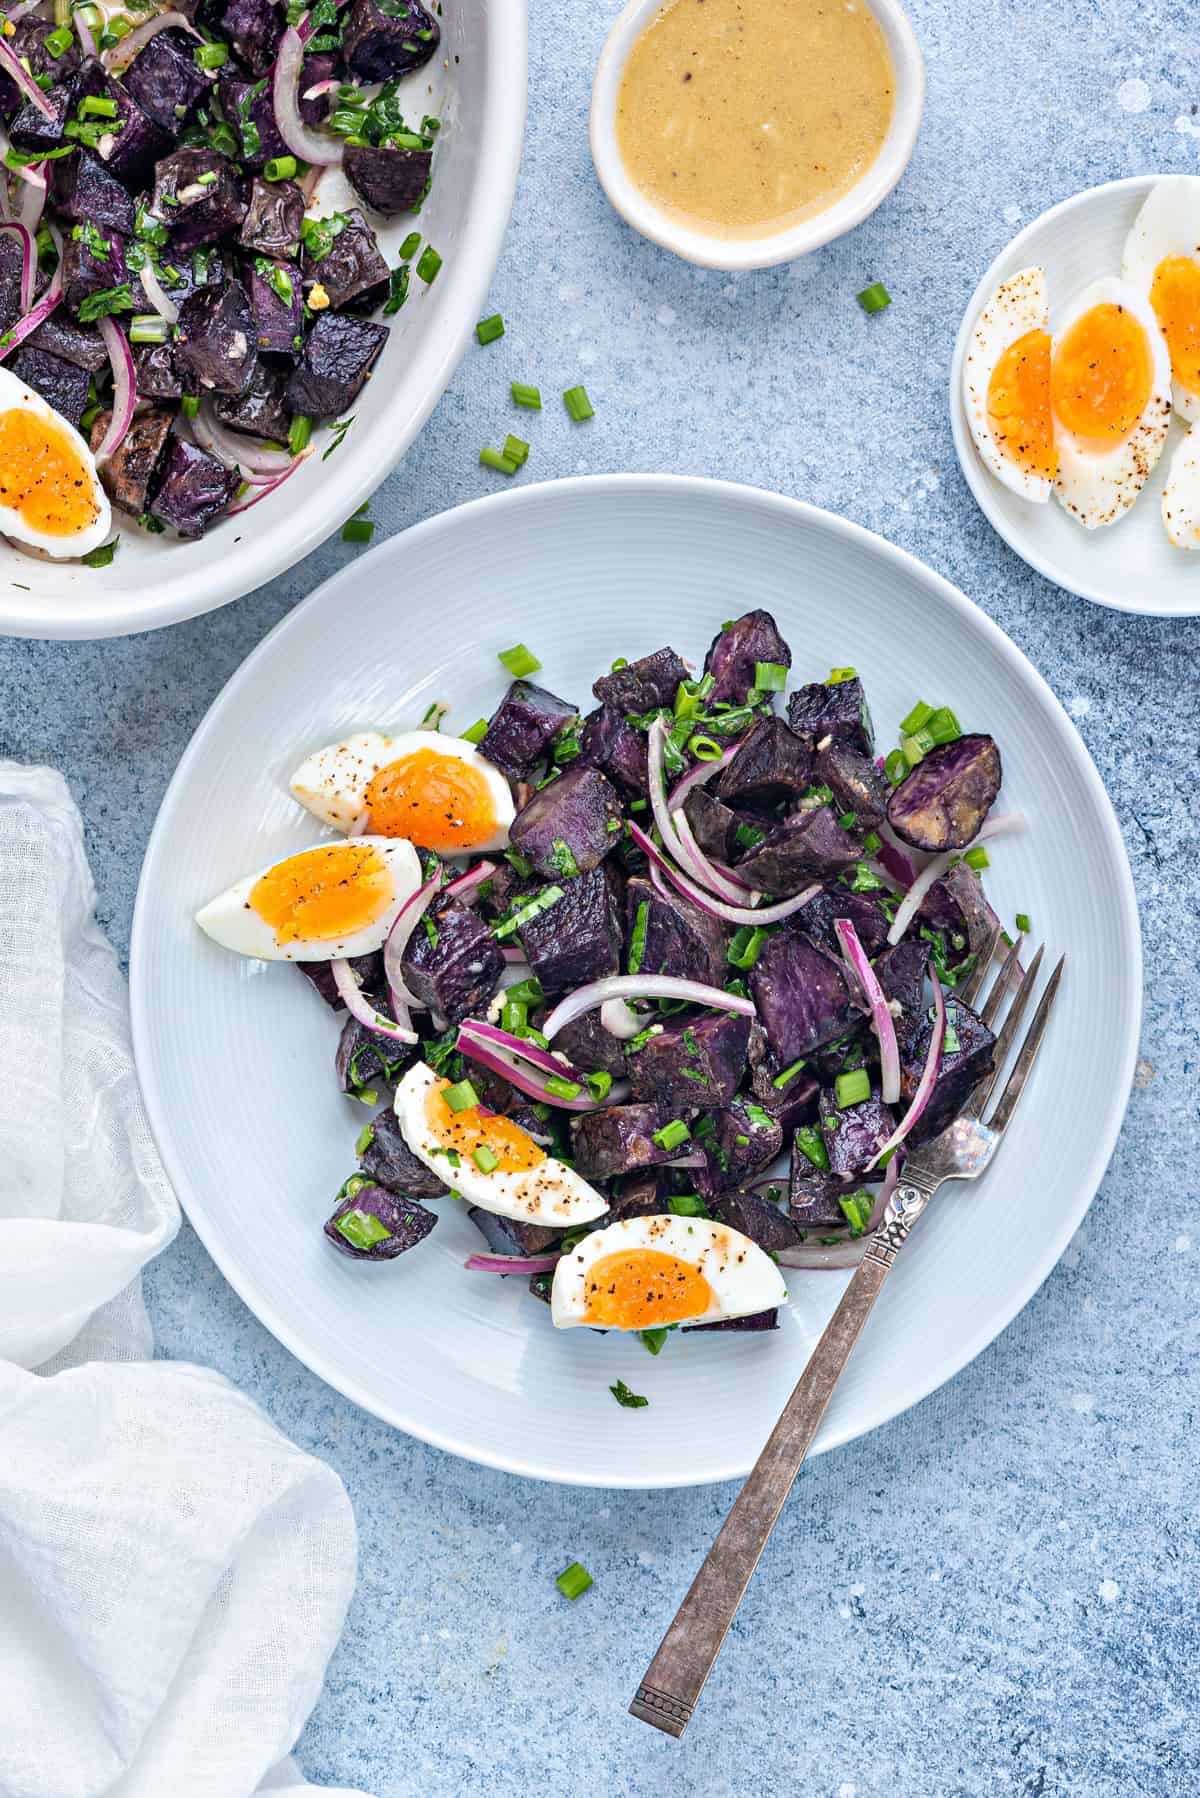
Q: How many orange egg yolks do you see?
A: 8